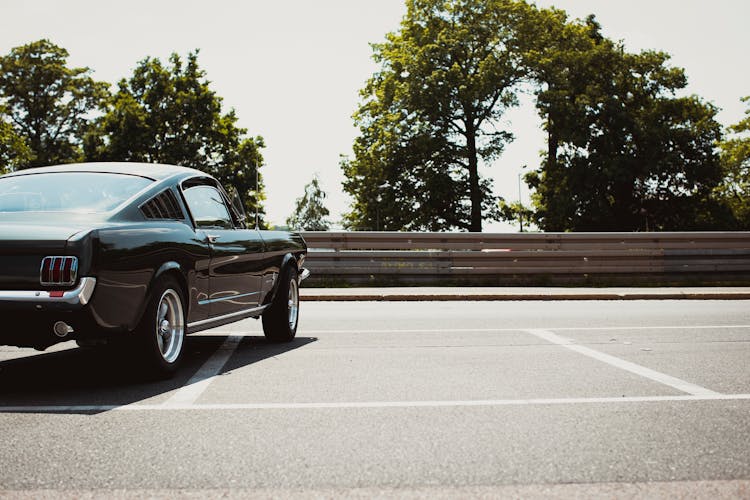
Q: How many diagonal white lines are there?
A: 2